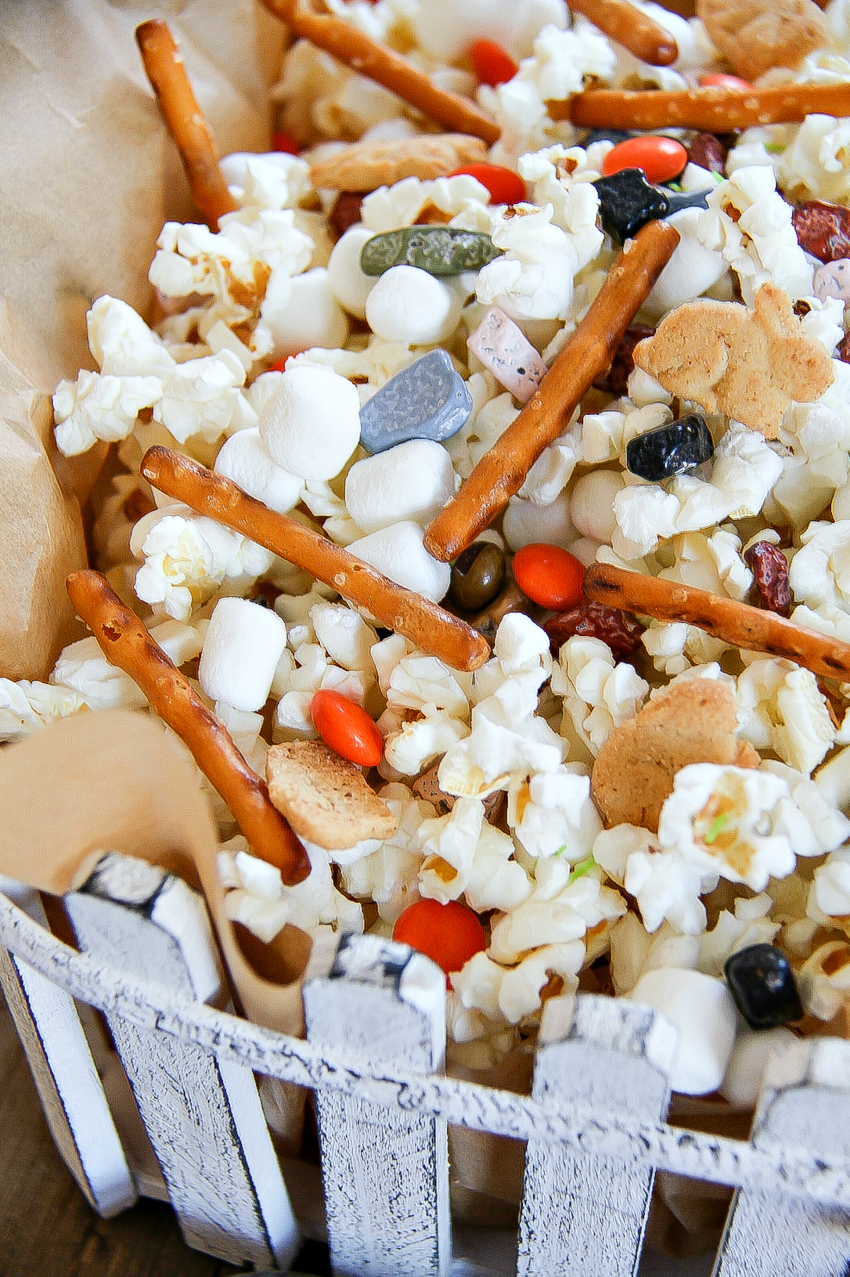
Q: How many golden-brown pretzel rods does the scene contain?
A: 8